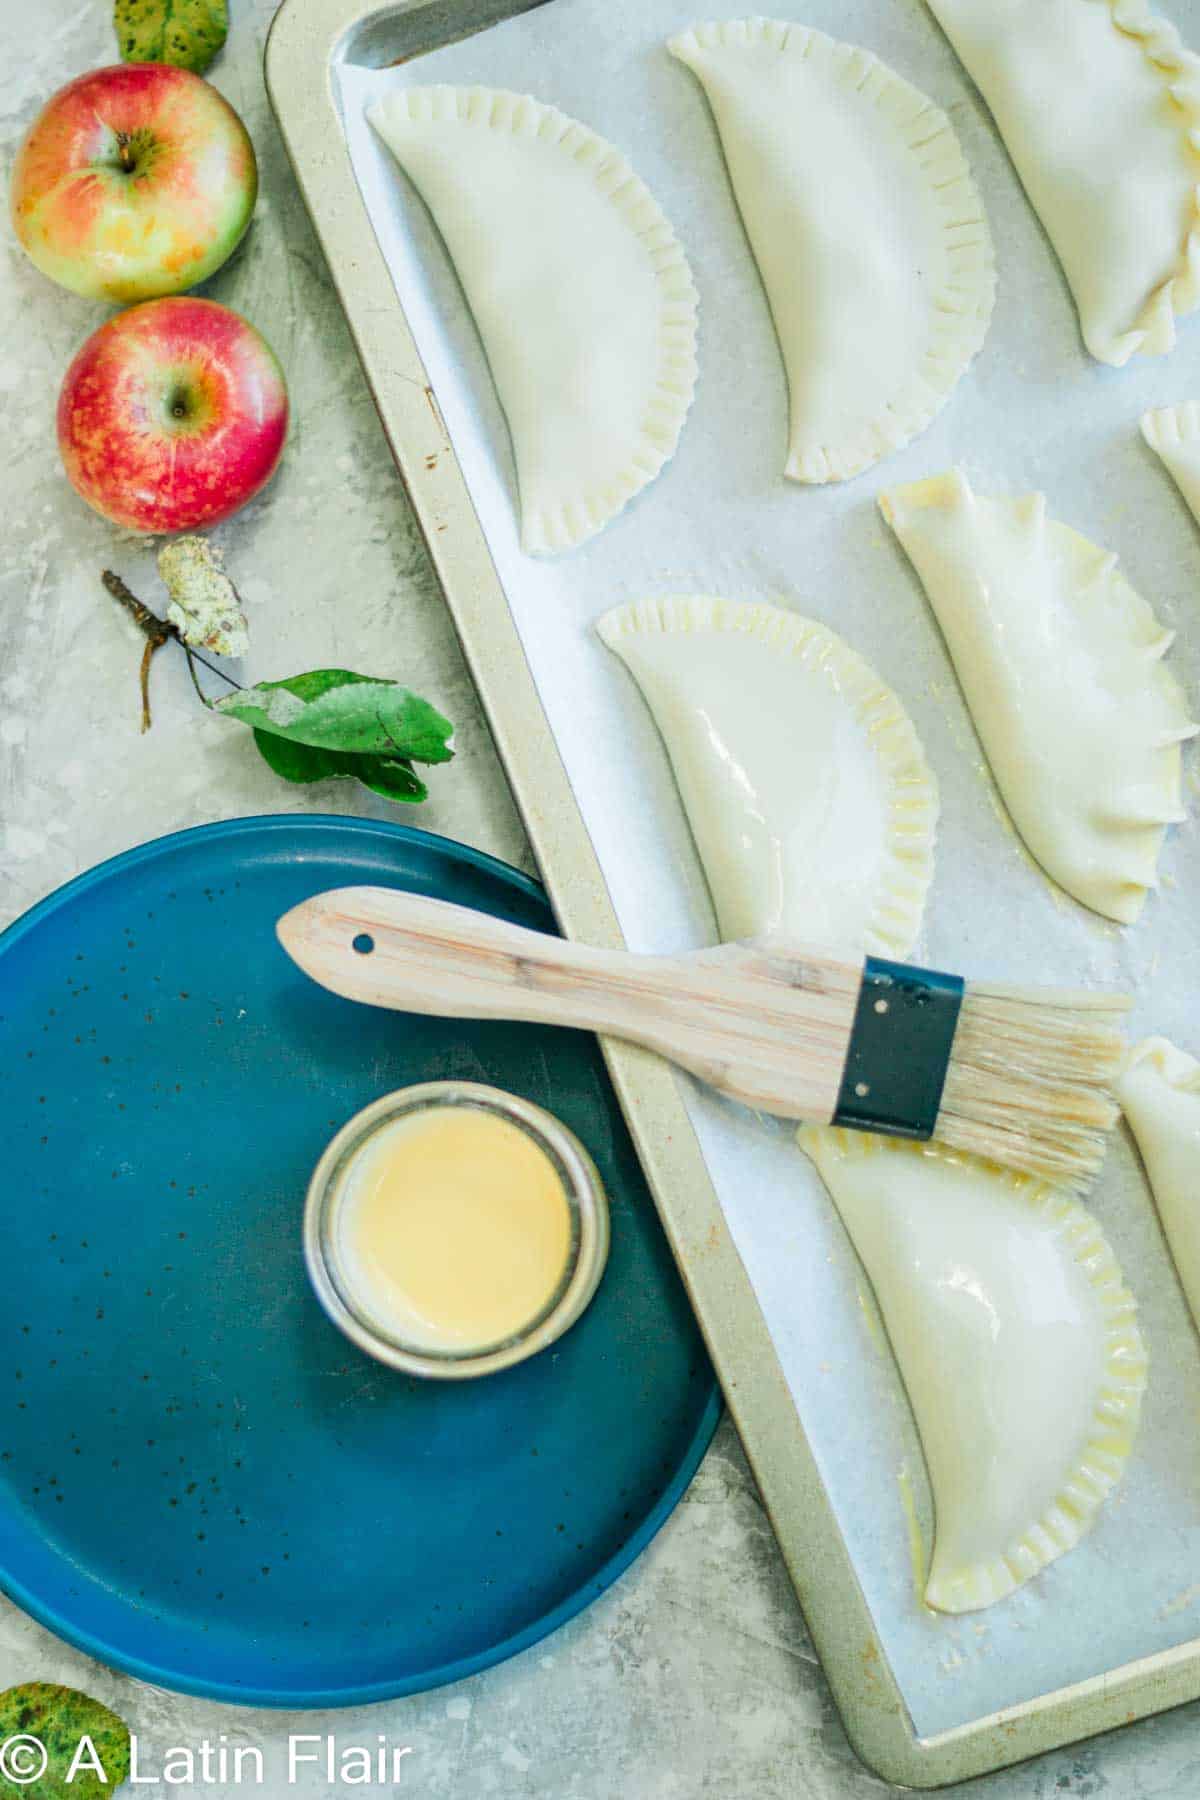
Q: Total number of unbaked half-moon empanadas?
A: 8